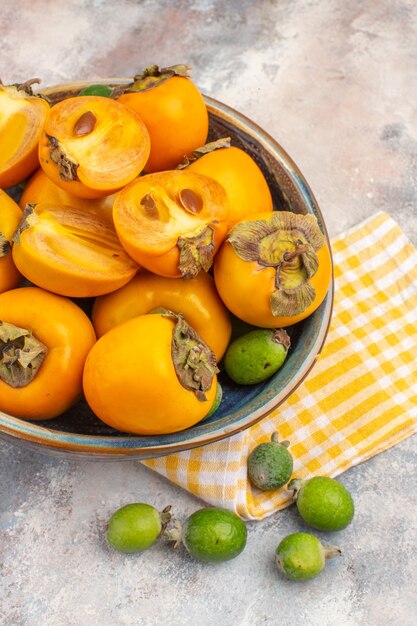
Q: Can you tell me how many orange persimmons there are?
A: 12